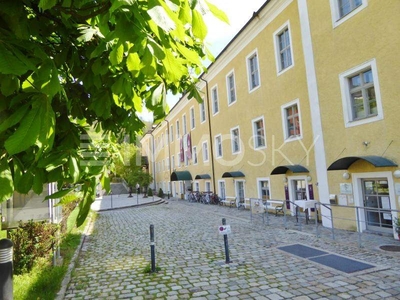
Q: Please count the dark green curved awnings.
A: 5